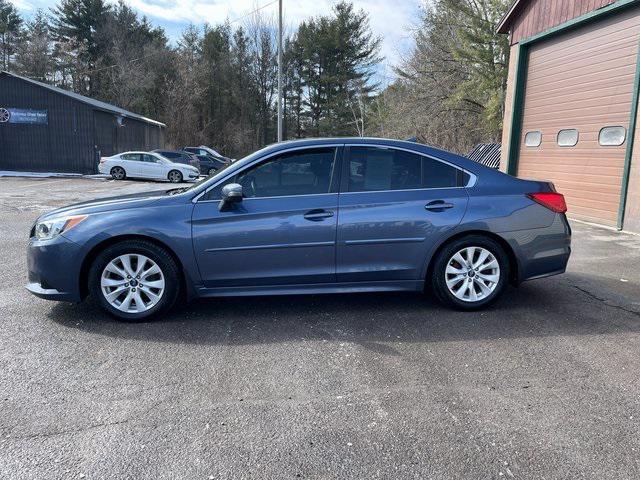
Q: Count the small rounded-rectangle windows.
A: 3